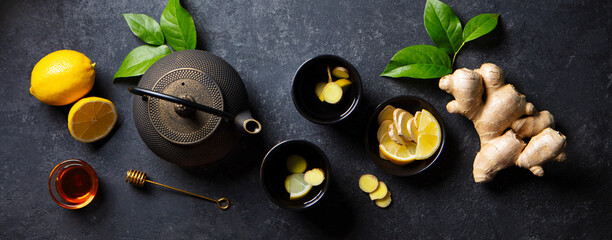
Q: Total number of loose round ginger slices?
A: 3